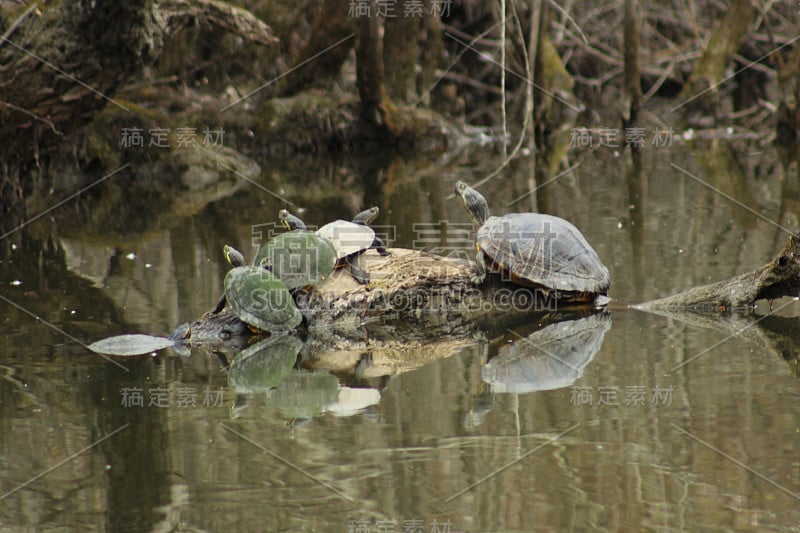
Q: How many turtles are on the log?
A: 4